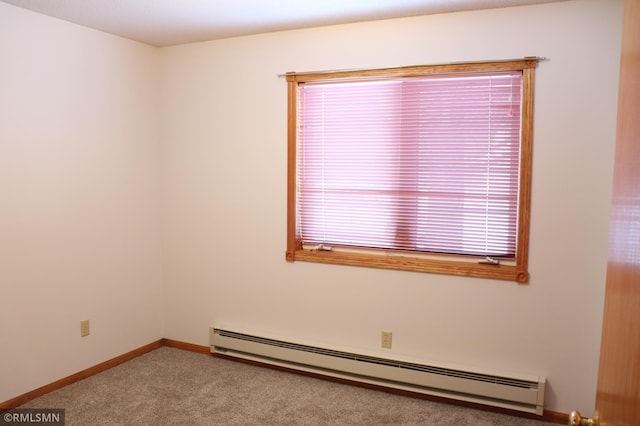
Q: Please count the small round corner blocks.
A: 4